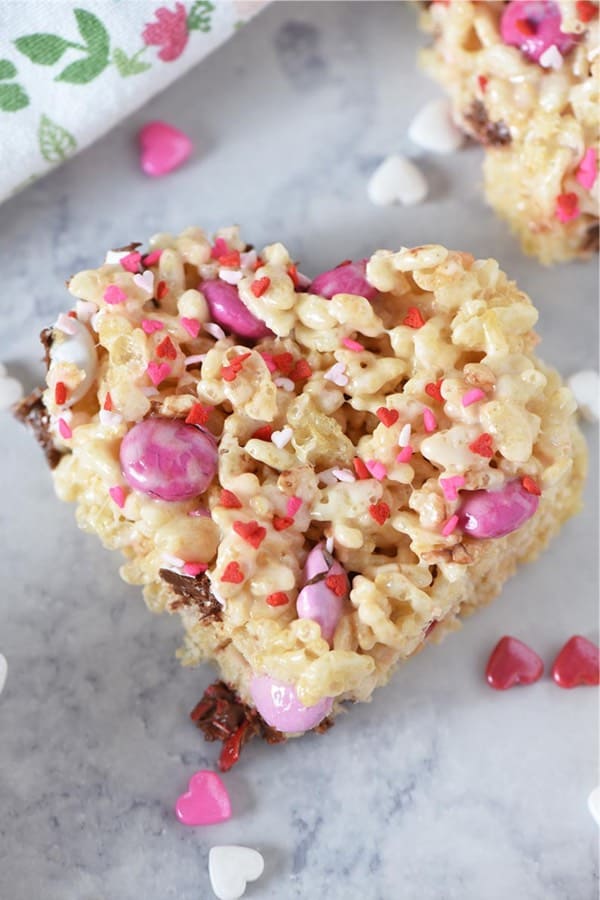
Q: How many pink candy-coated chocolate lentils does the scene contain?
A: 7